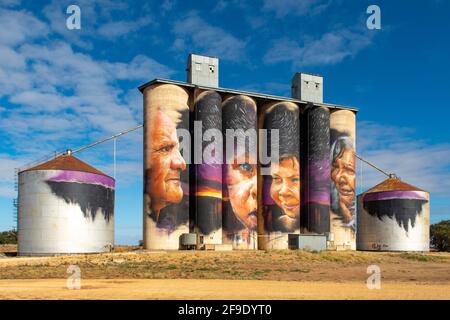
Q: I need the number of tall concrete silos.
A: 6